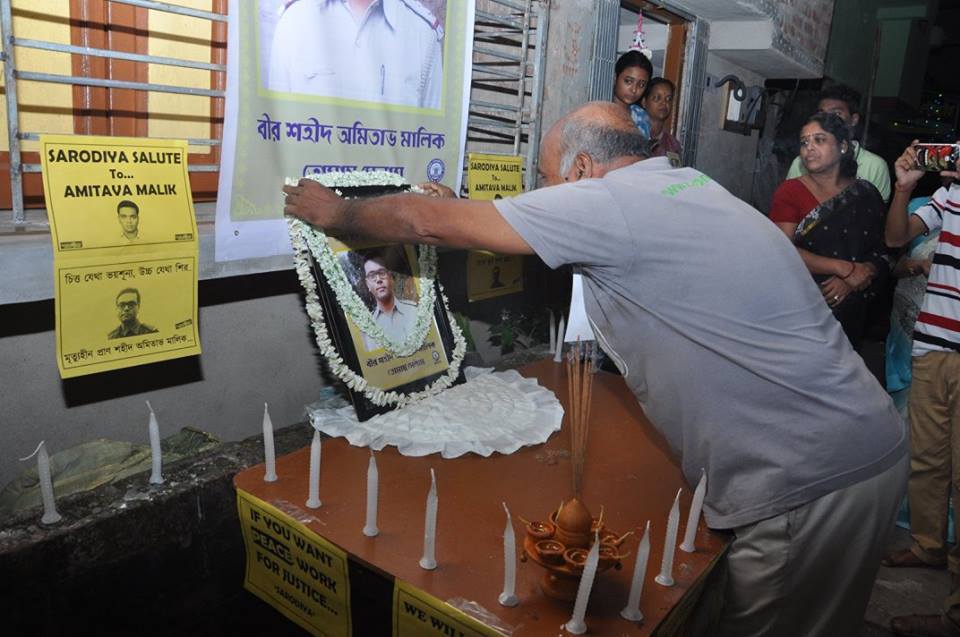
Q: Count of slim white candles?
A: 13